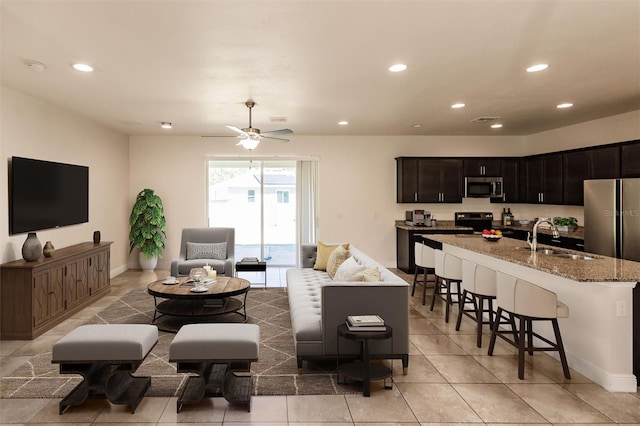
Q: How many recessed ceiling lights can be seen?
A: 8